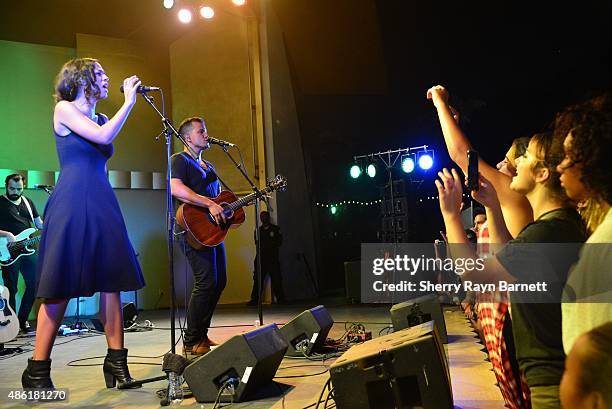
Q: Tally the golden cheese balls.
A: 0